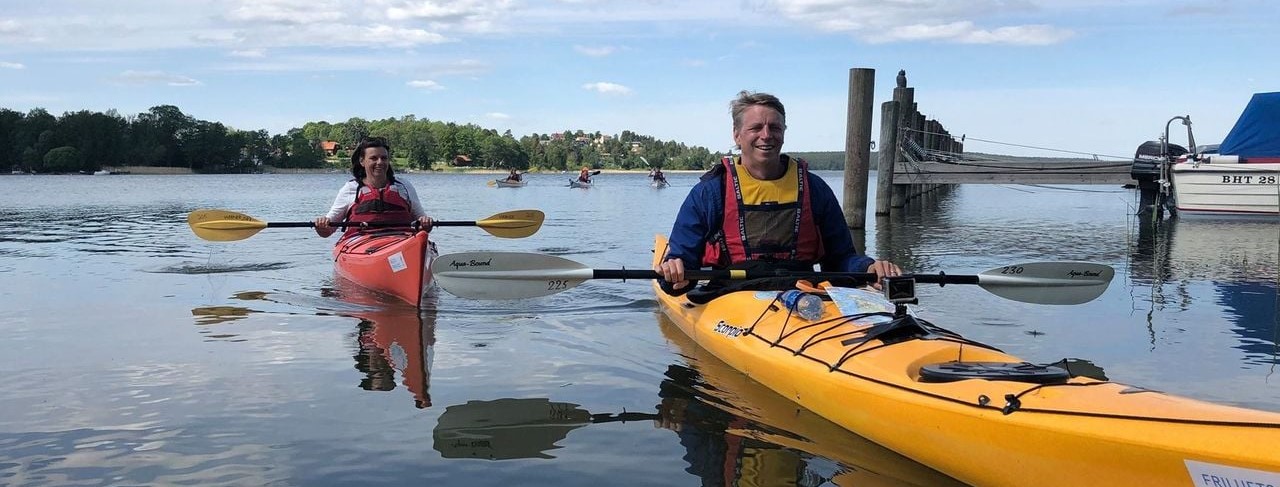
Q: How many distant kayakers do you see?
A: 3